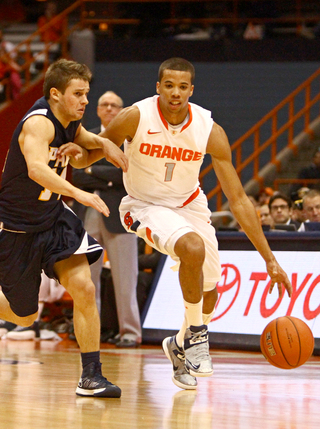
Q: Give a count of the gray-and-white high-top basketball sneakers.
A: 2